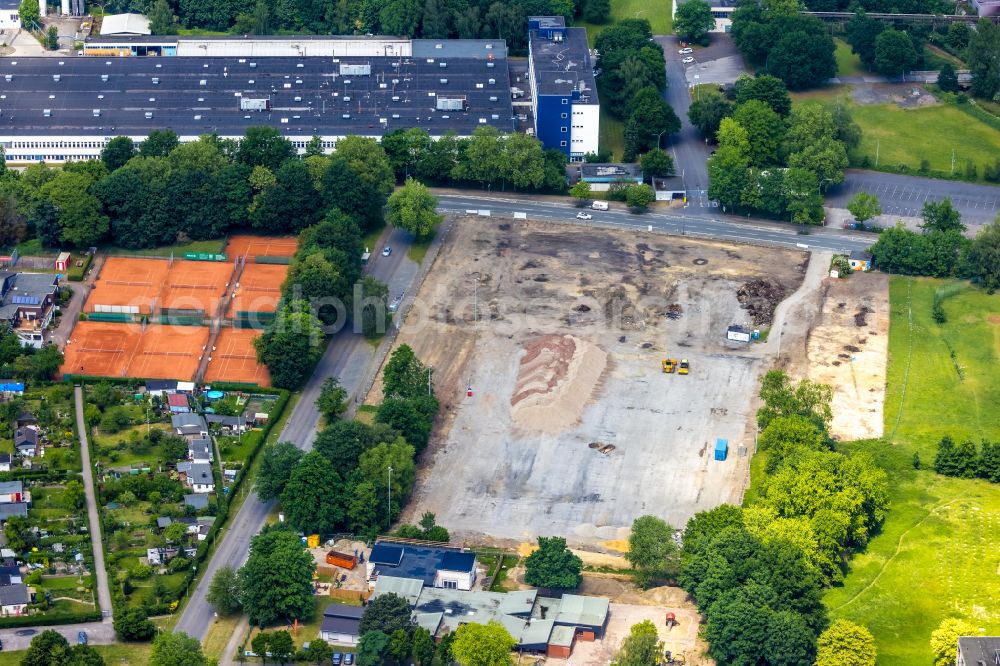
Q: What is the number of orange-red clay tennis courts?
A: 7